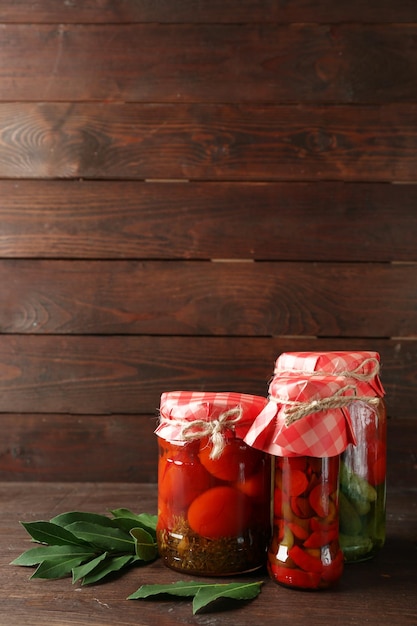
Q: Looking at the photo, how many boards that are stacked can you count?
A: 7